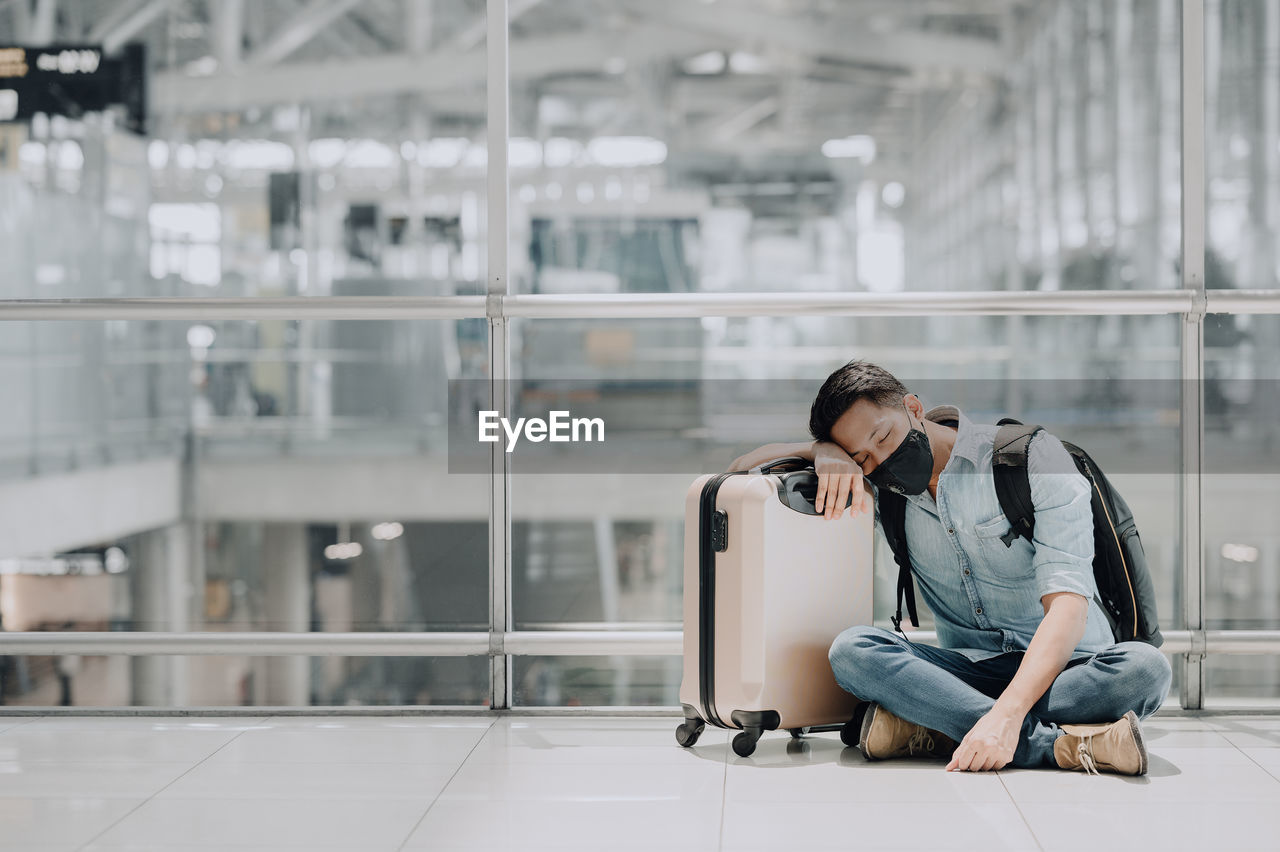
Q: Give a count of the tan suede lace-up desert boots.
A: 2